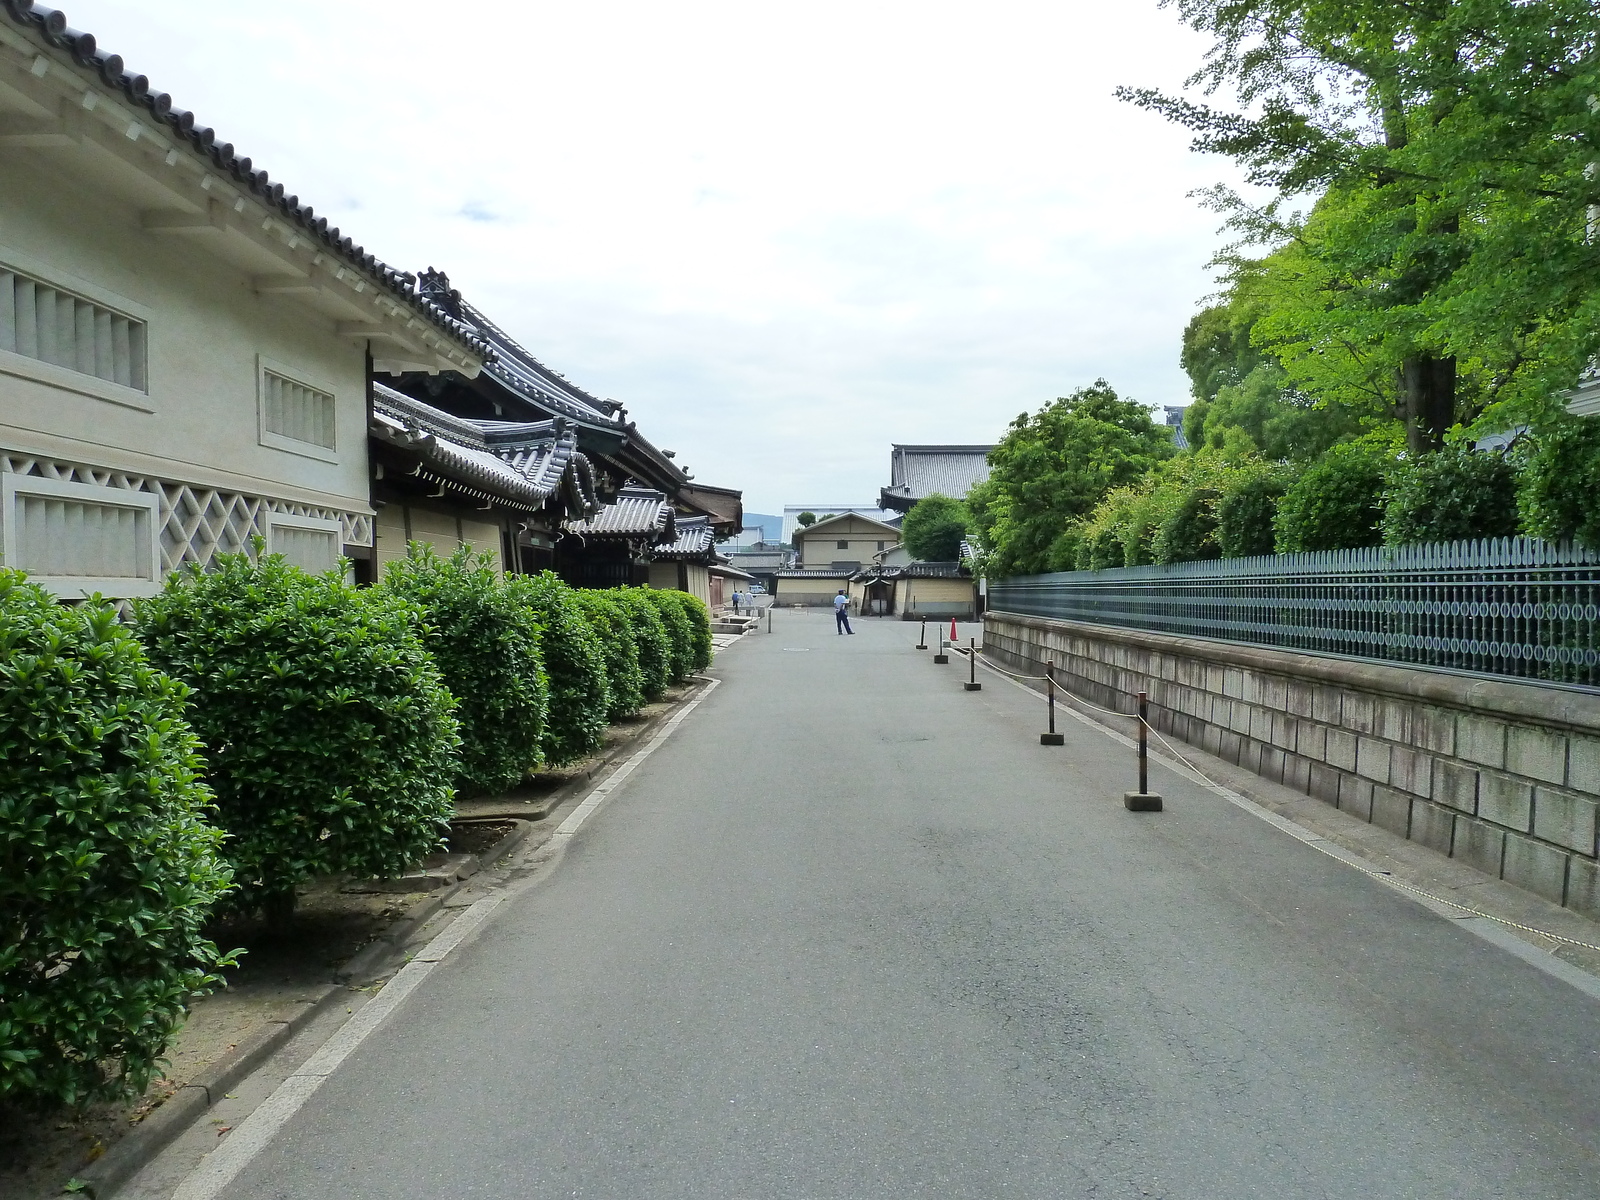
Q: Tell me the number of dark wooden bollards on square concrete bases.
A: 5